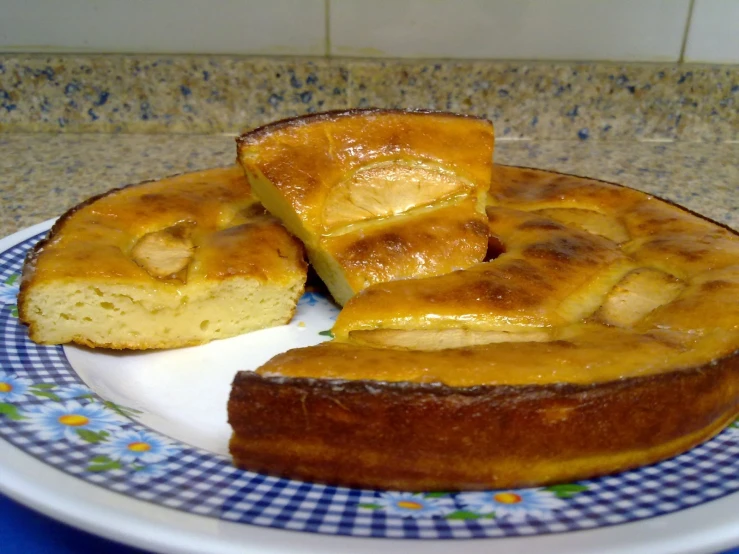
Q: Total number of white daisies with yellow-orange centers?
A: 5